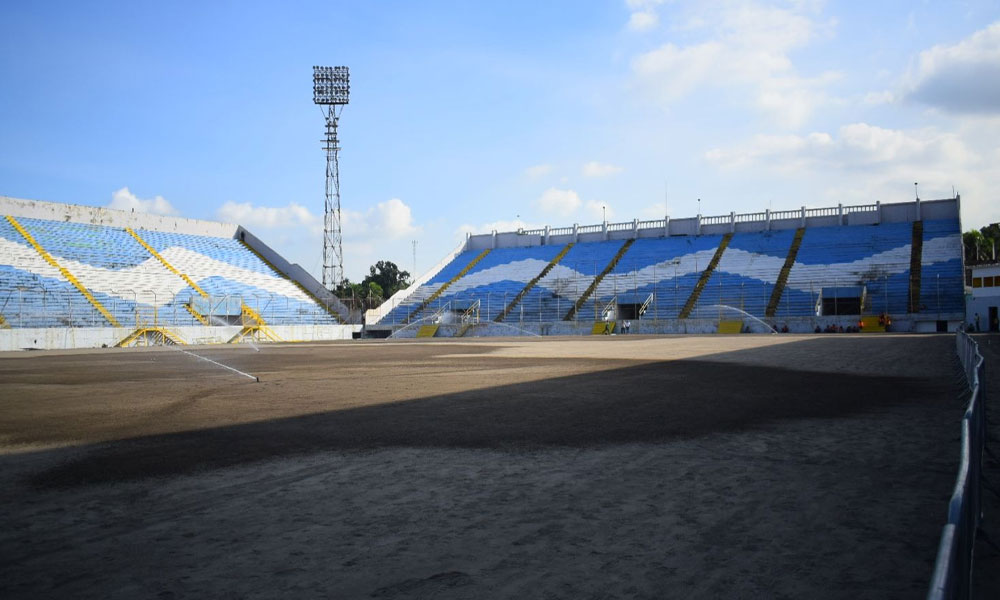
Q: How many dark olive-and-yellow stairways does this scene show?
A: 6